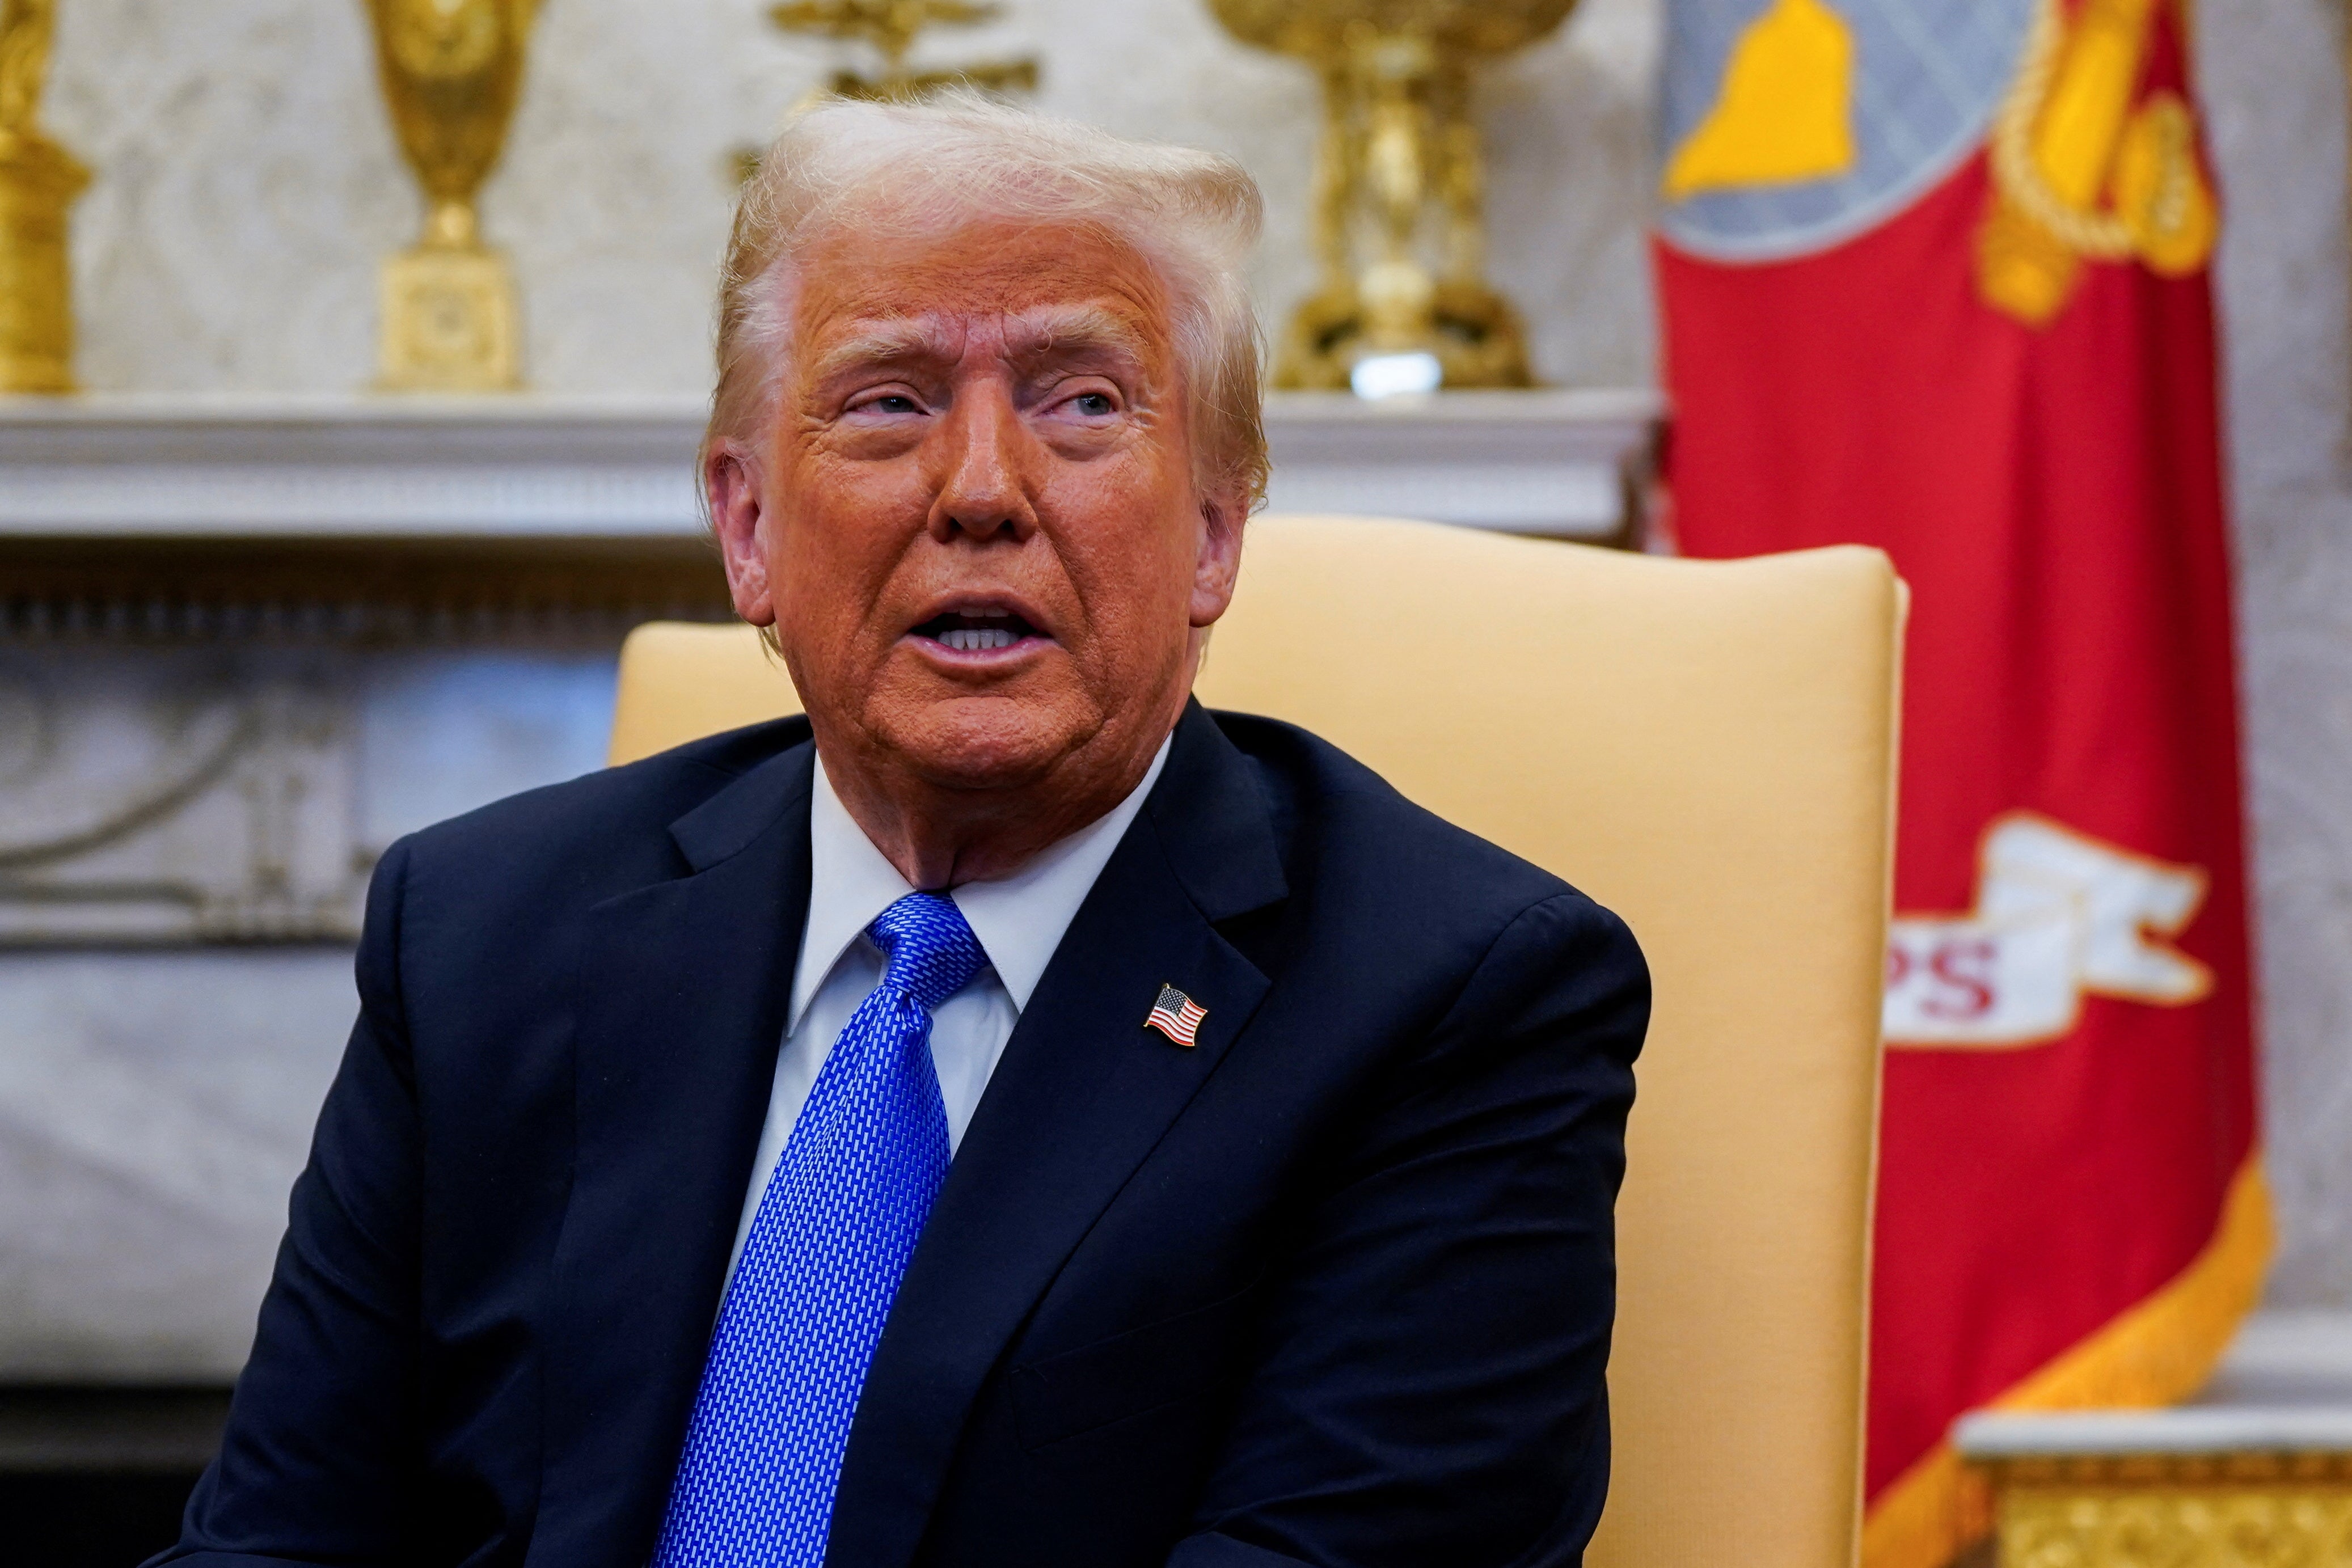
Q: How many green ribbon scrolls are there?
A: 0